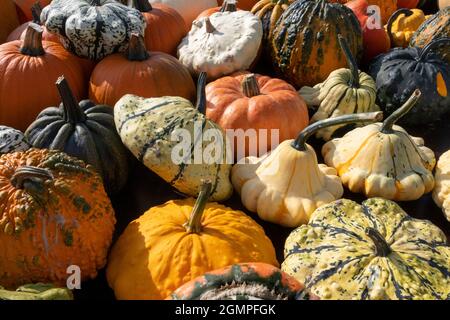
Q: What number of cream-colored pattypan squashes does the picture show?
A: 2